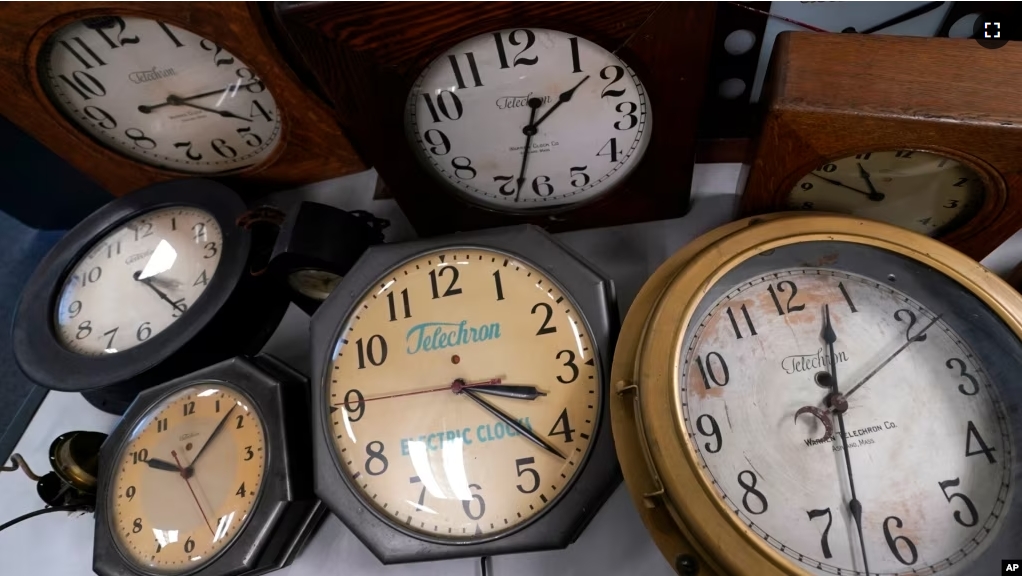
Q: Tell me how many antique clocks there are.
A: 7